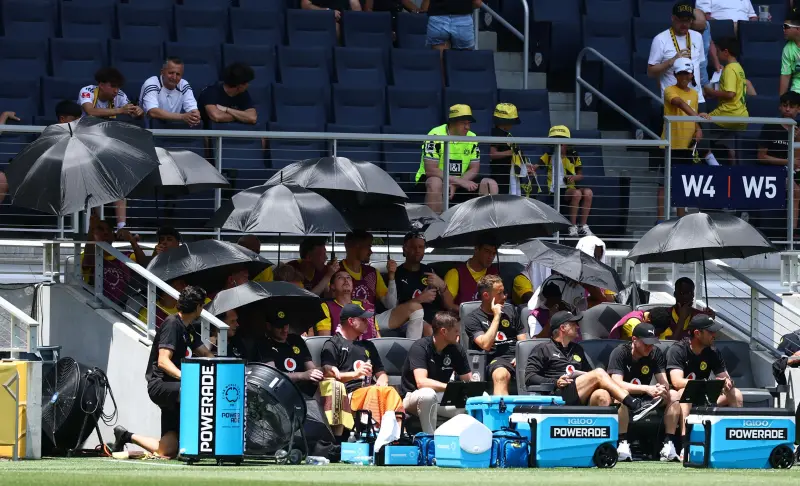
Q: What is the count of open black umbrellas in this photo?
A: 10